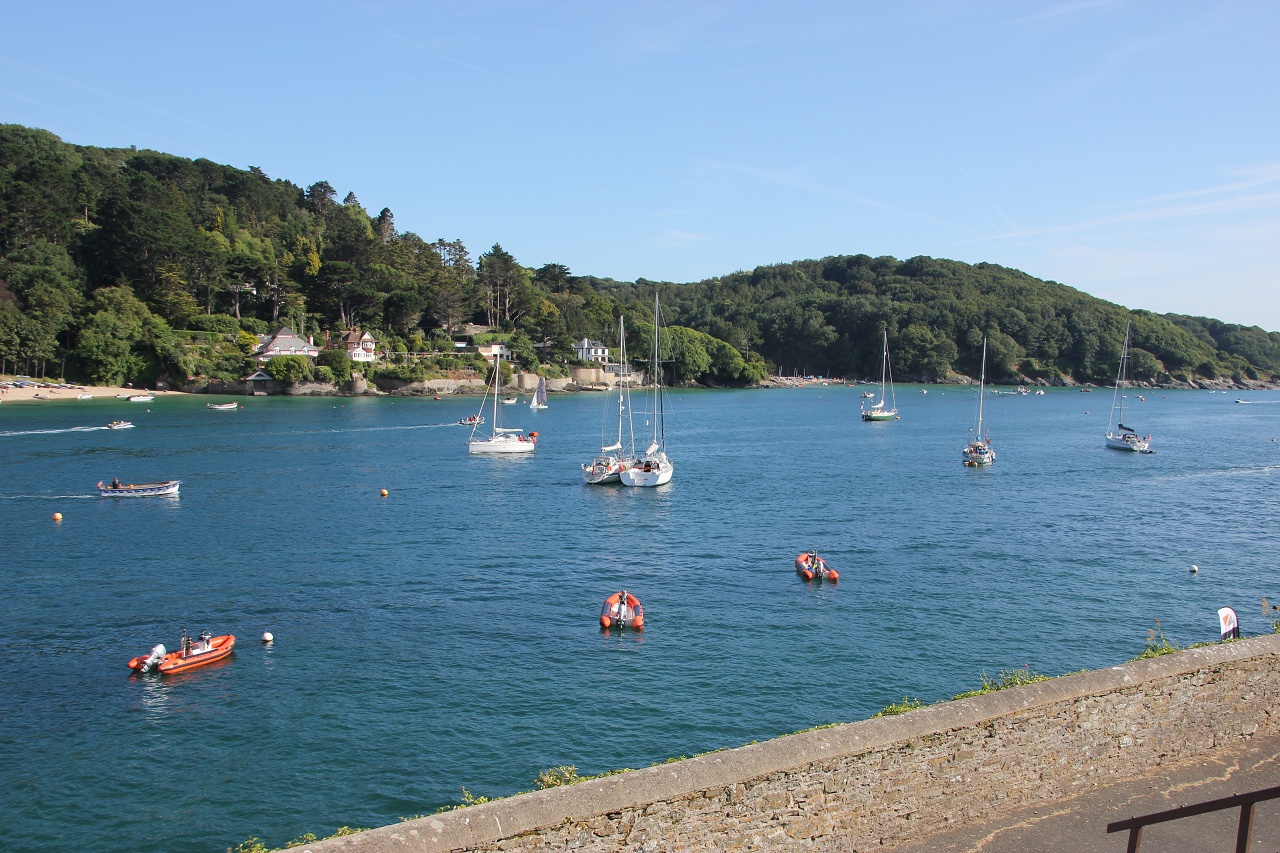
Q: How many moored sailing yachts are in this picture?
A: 6